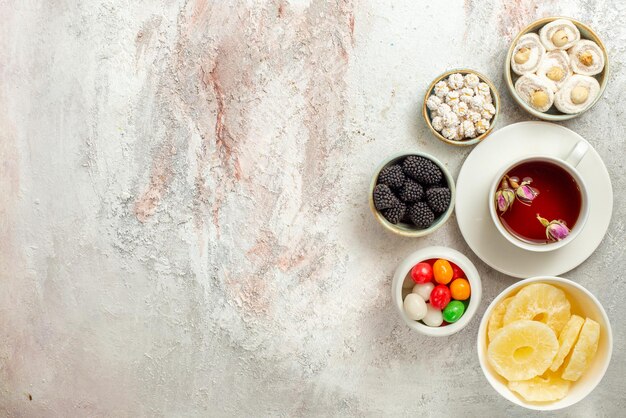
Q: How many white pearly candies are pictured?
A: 3